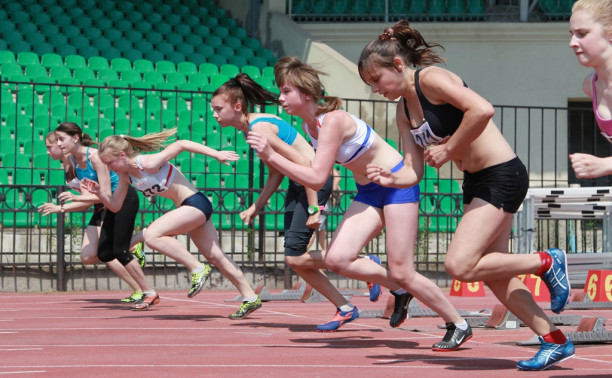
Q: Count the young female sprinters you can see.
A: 7